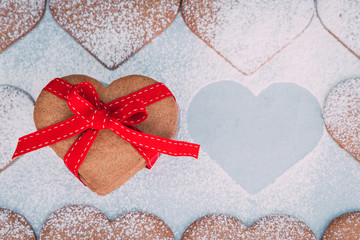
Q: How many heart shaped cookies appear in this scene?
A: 11